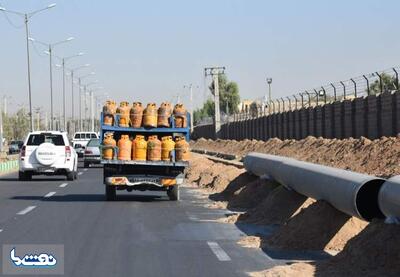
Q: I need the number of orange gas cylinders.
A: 12